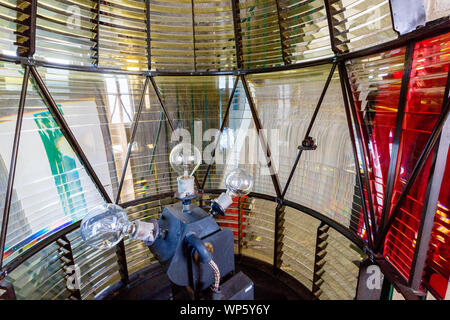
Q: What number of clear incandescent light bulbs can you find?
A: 3